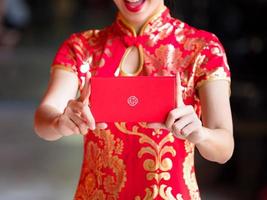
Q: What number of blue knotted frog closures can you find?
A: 0